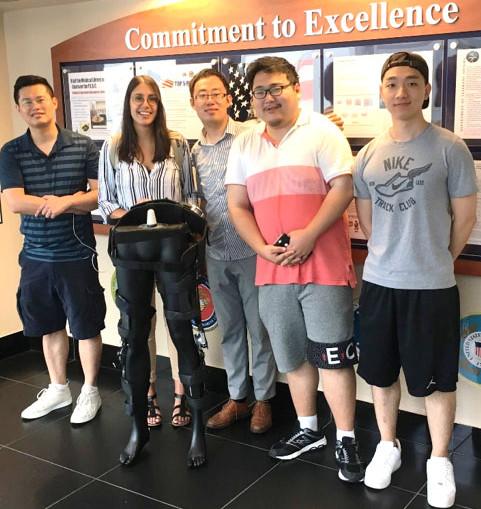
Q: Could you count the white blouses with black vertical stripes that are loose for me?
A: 1